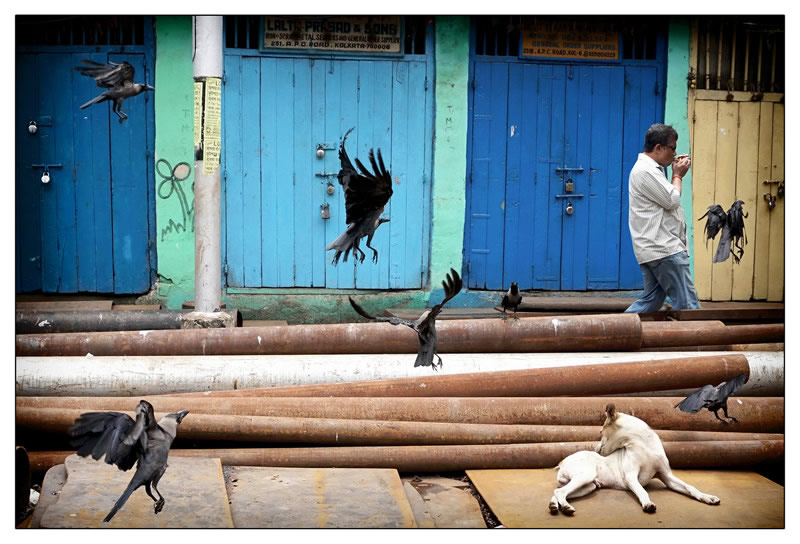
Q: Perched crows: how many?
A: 1